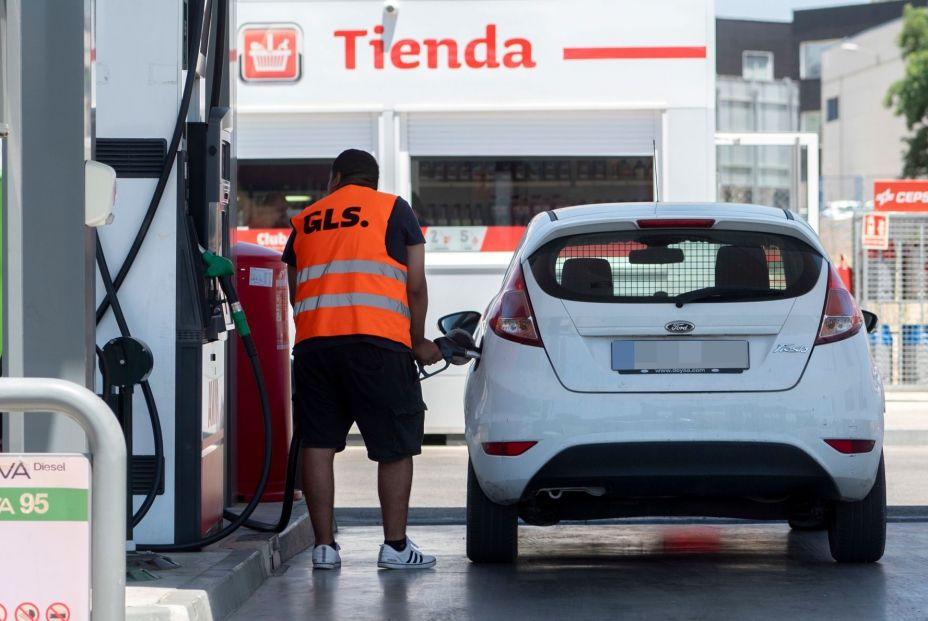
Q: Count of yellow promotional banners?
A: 0